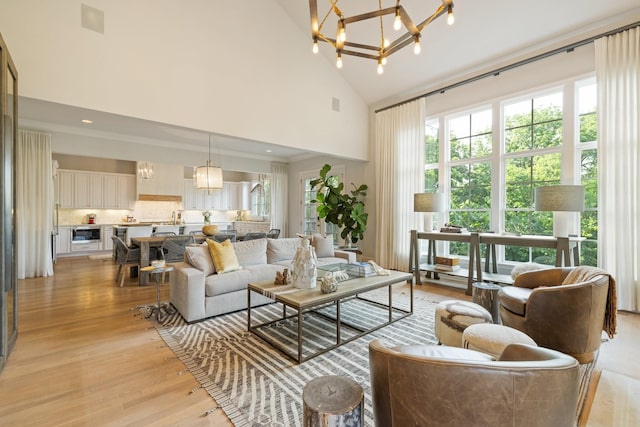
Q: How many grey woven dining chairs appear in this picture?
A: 8